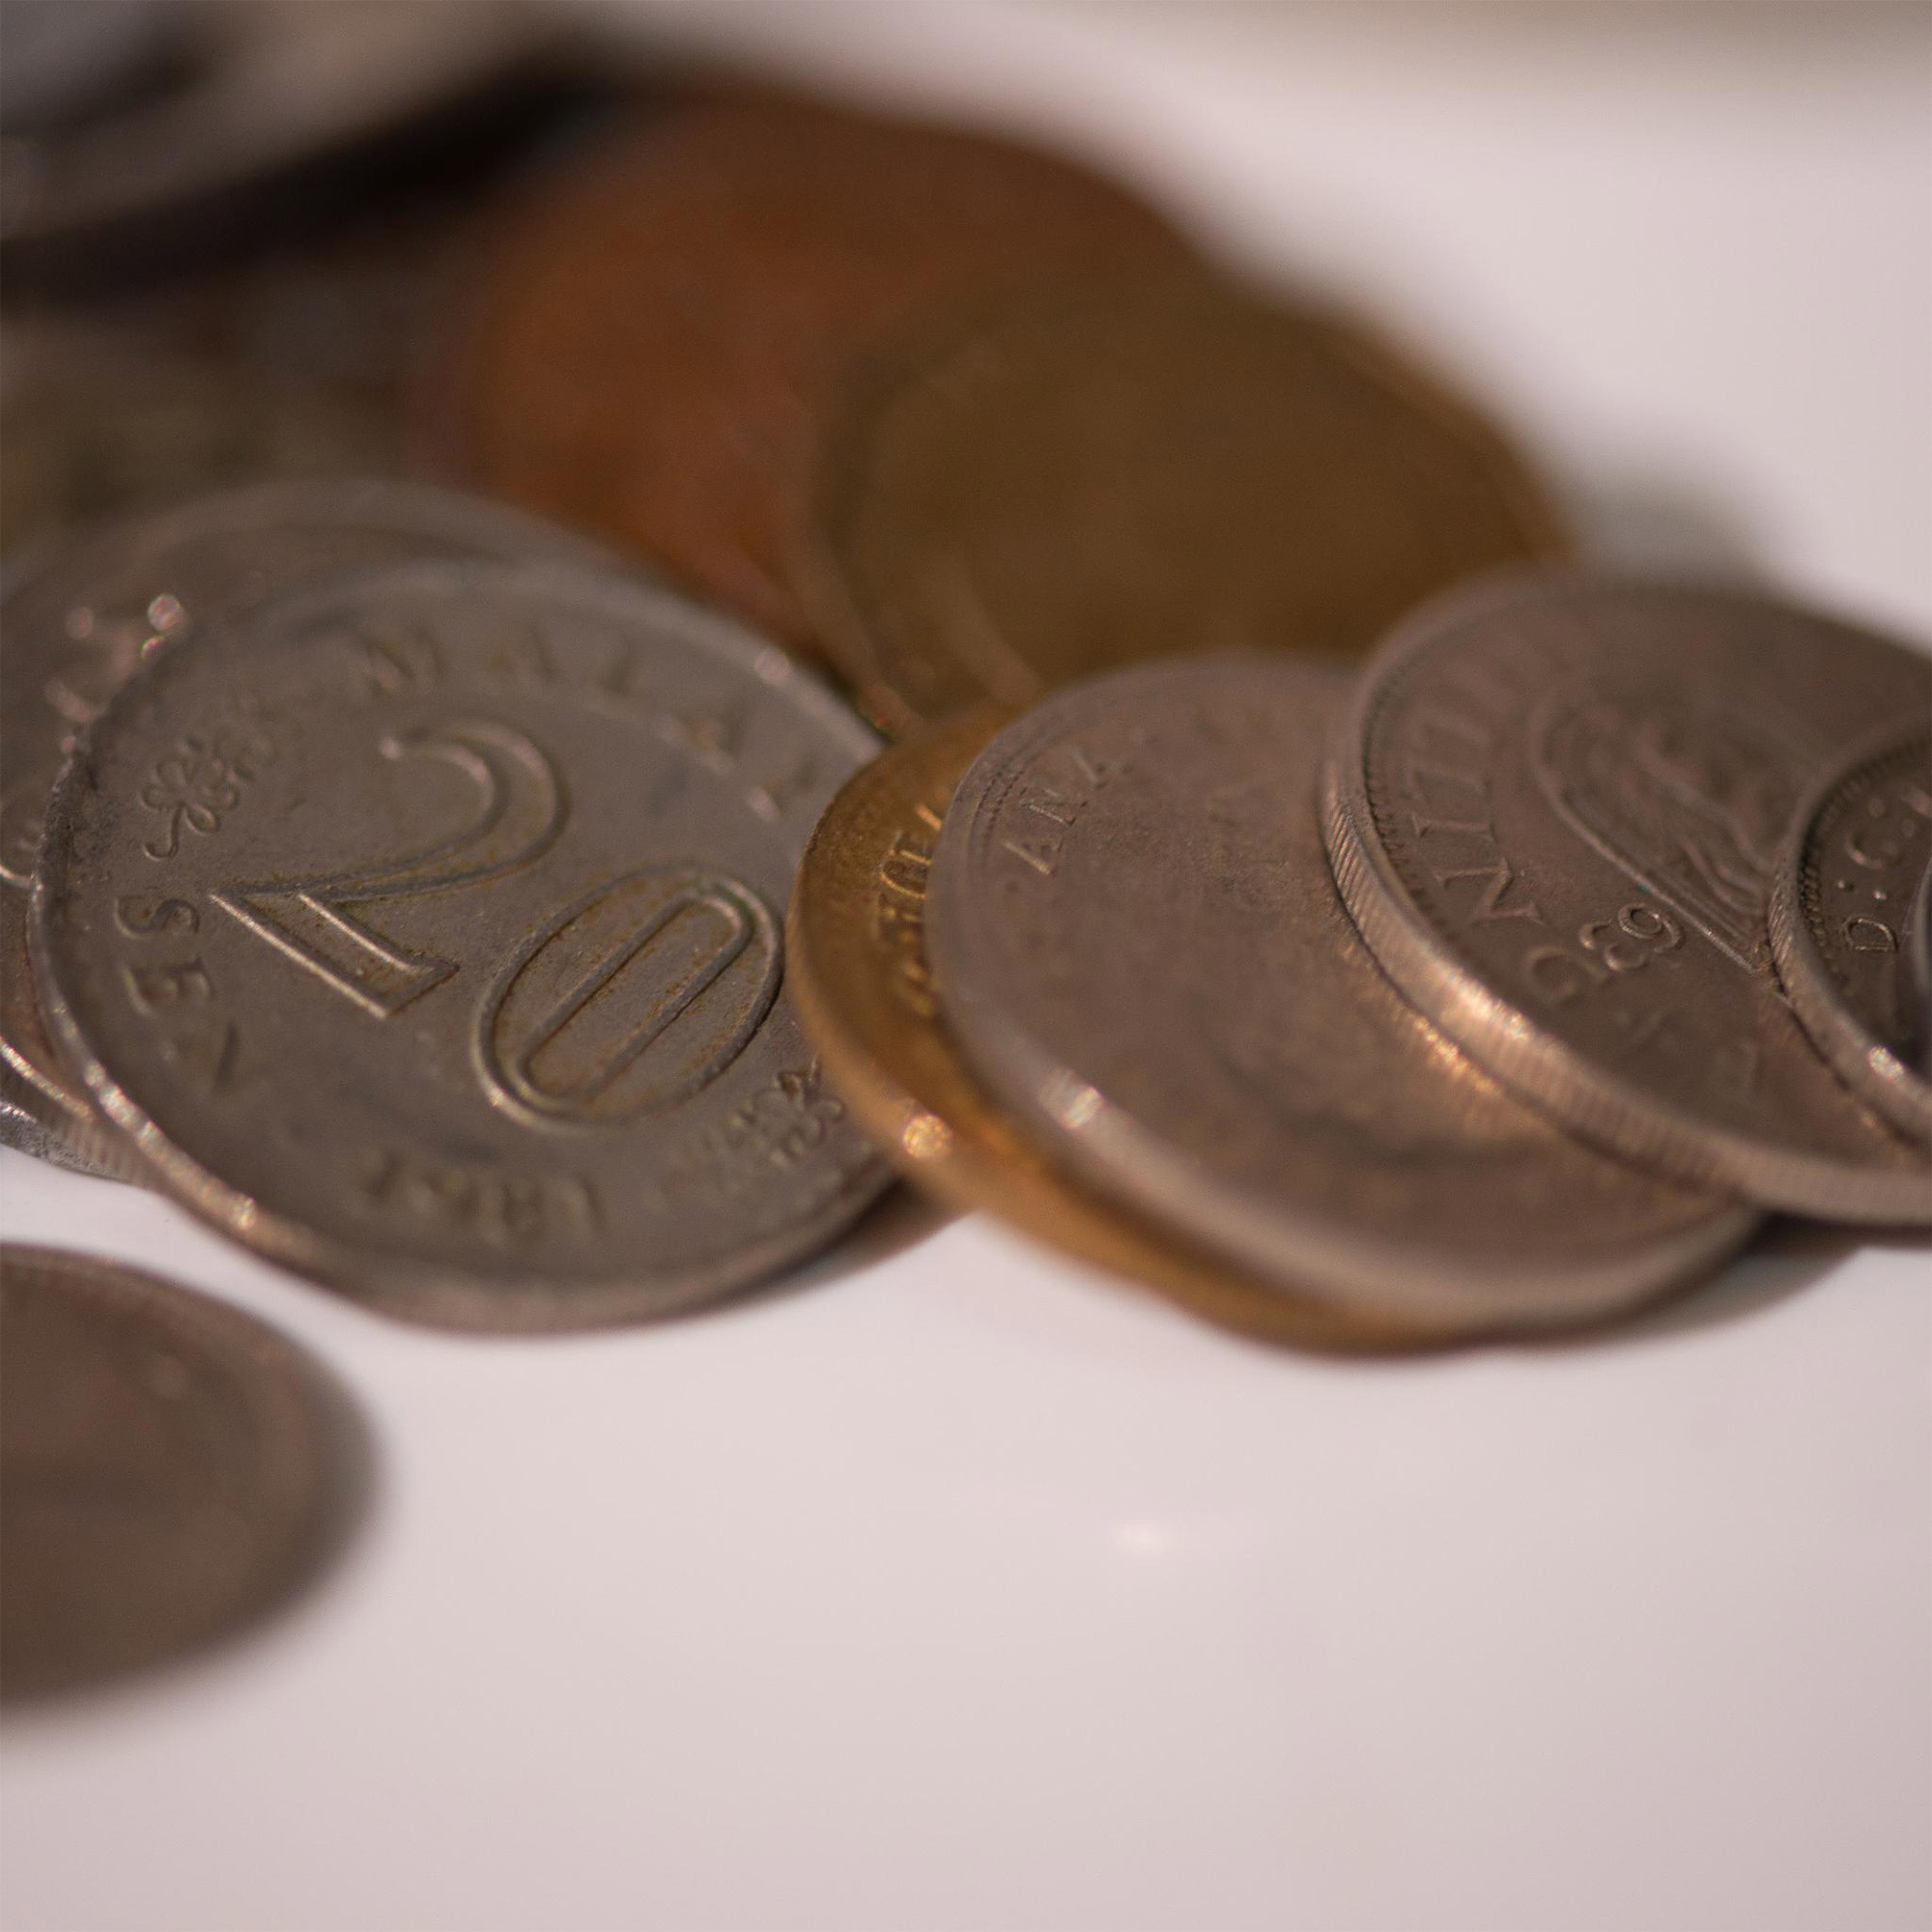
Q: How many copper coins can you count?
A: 1